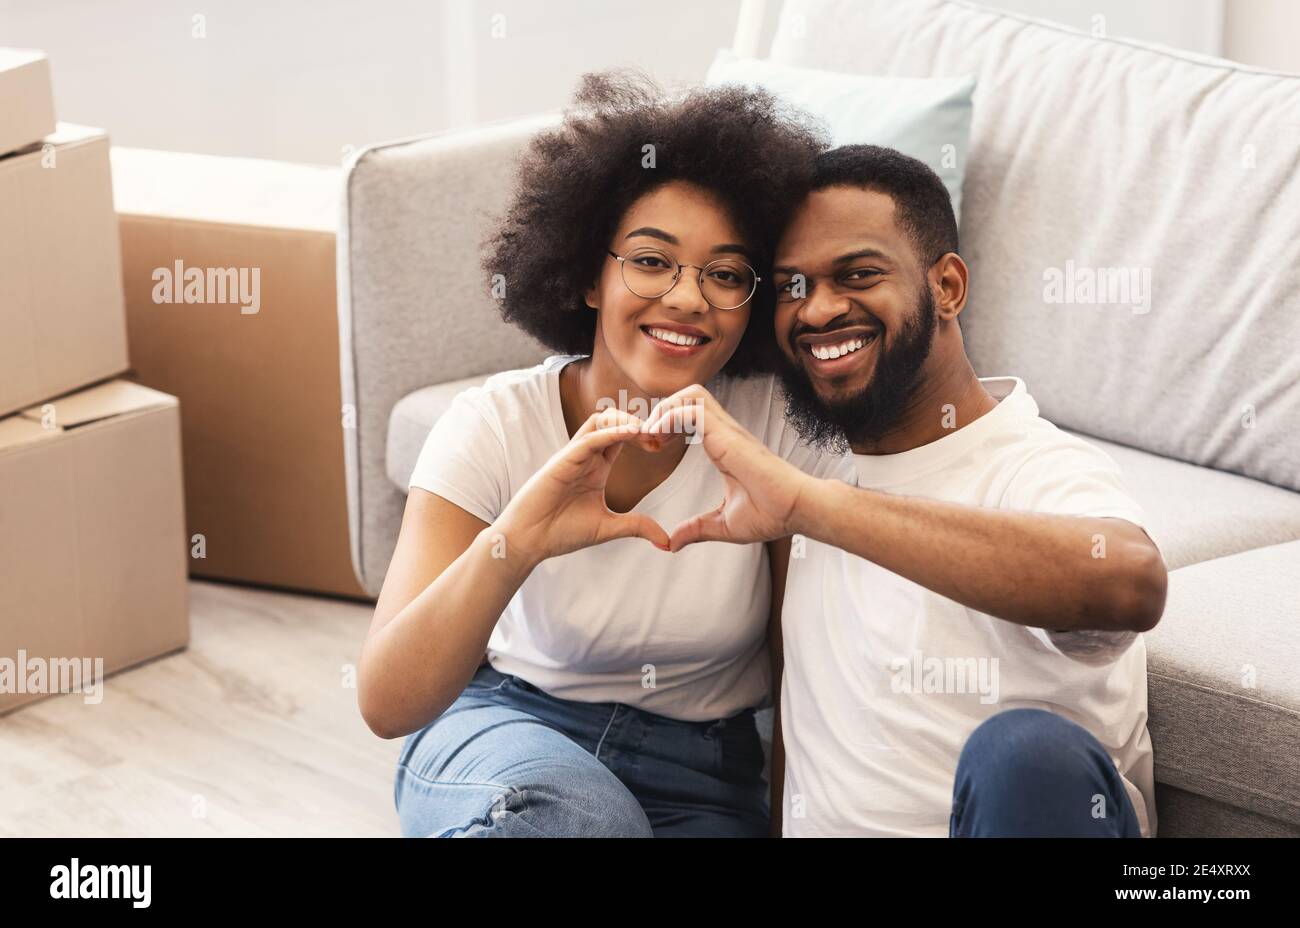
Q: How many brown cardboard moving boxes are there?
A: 4